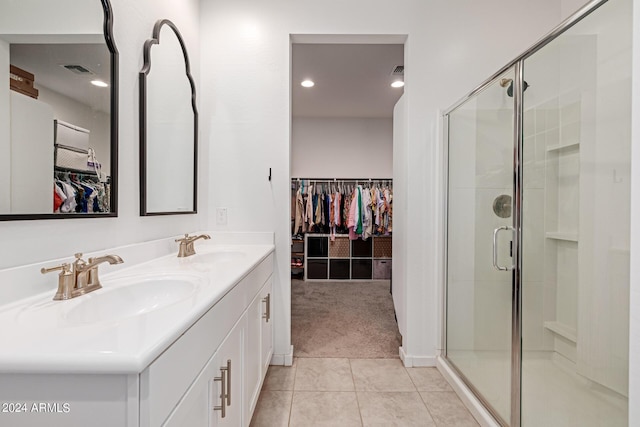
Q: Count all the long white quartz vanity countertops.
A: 1